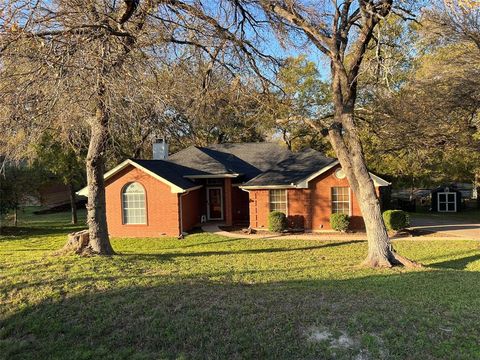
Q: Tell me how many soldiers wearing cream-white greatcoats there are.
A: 0